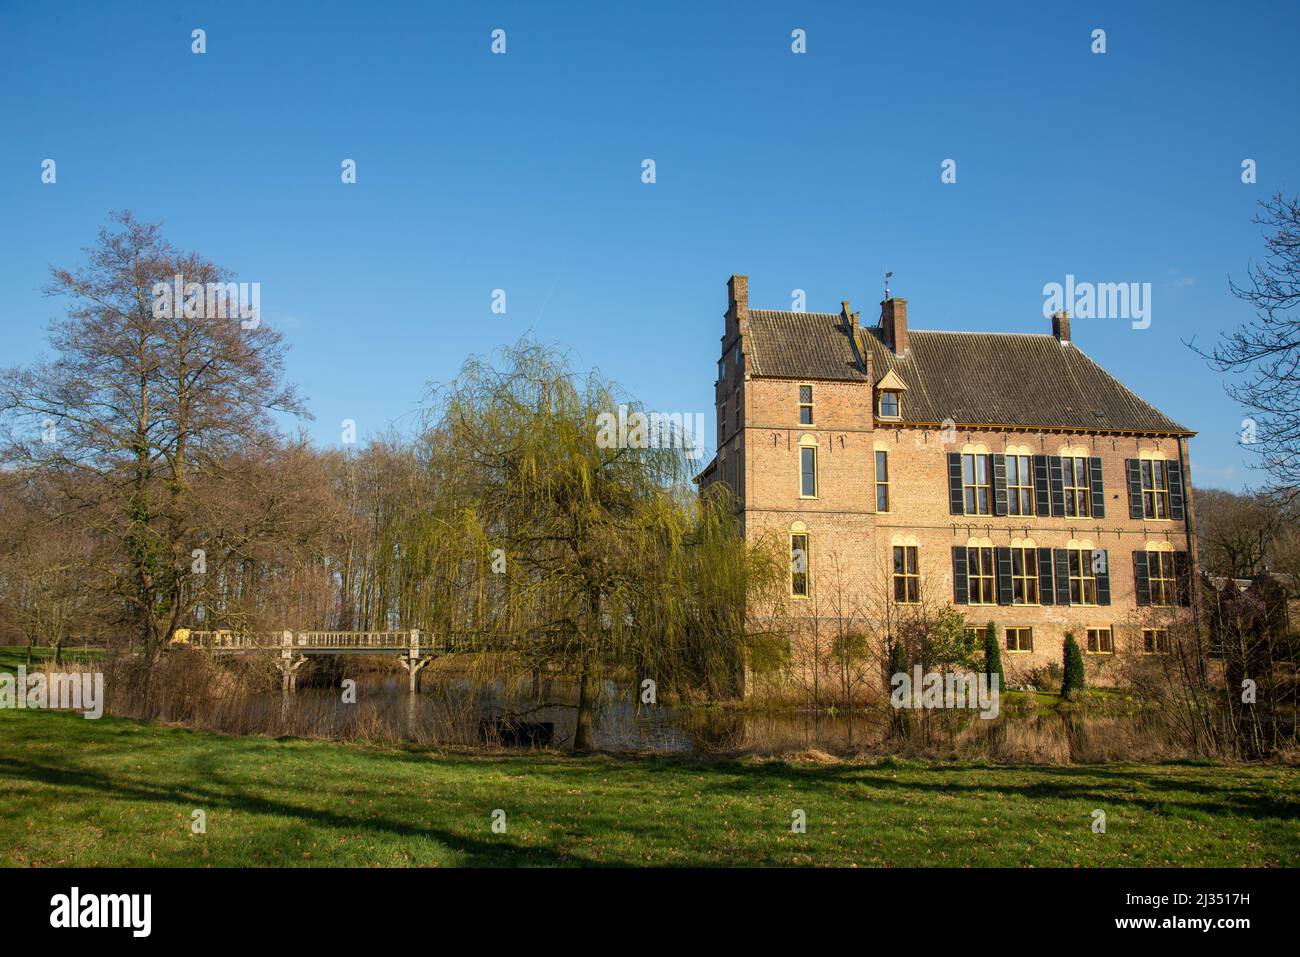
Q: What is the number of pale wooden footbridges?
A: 1